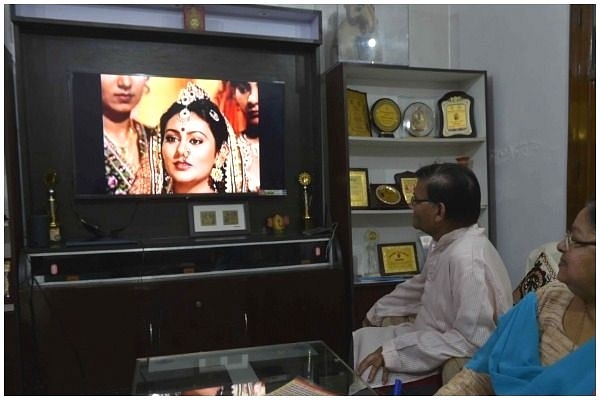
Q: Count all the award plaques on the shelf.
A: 8